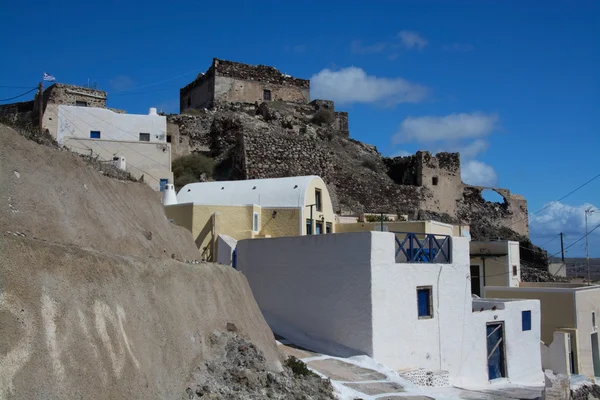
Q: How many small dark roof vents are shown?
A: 4